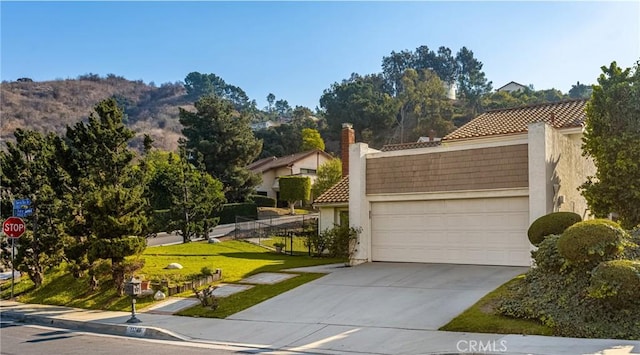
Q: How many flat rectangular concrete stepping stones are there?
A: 3